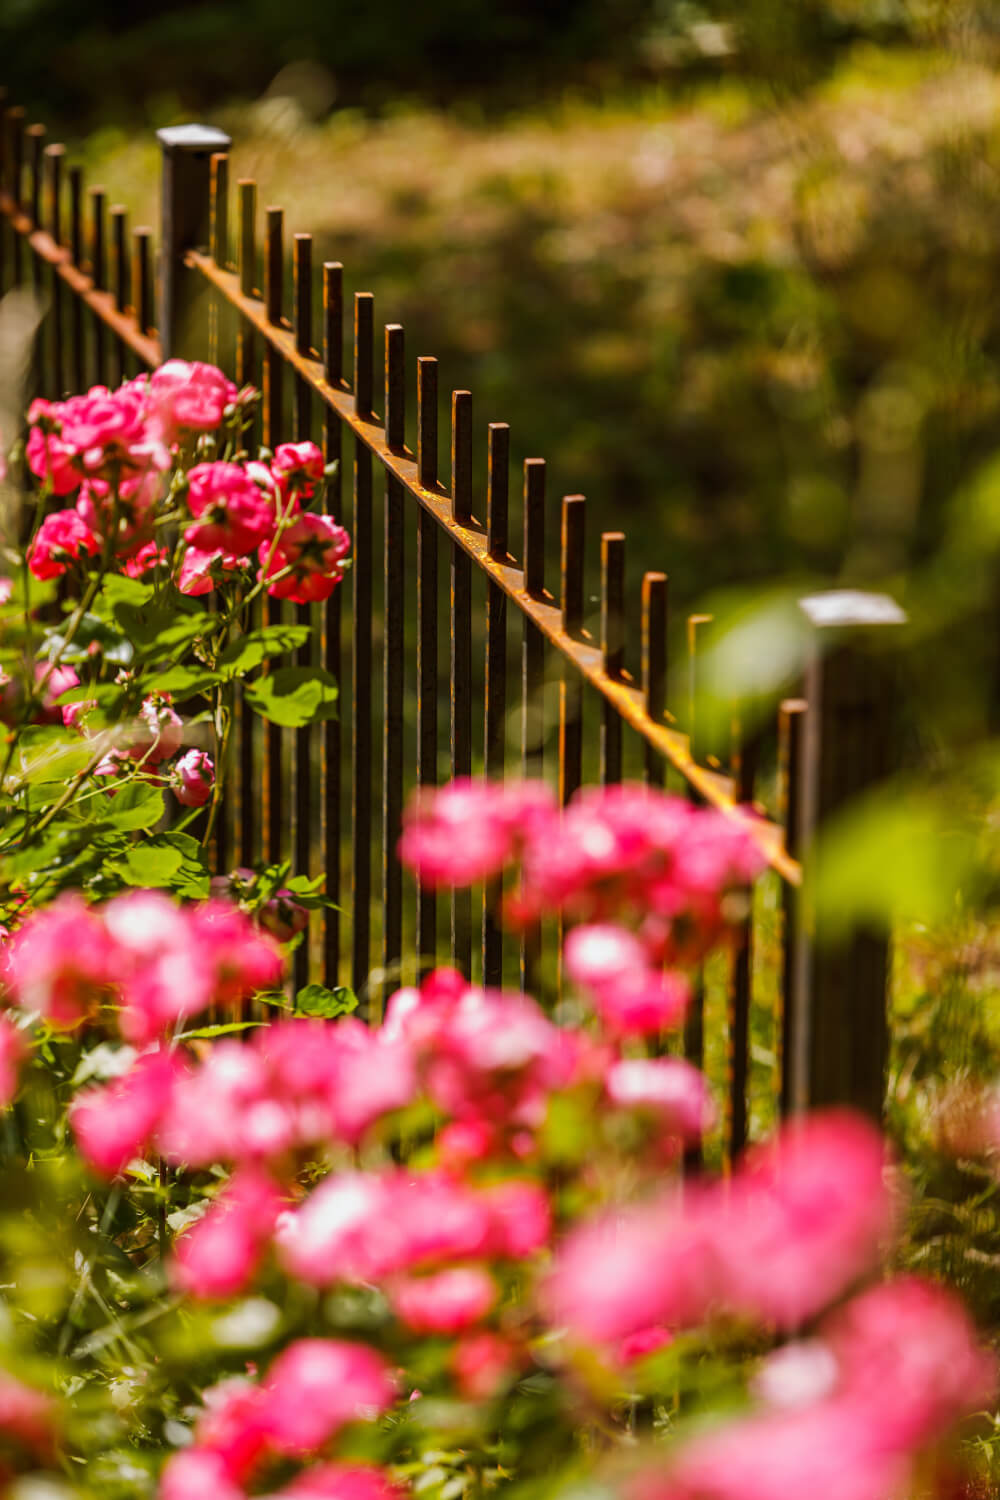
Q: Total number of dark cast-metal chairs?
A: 0